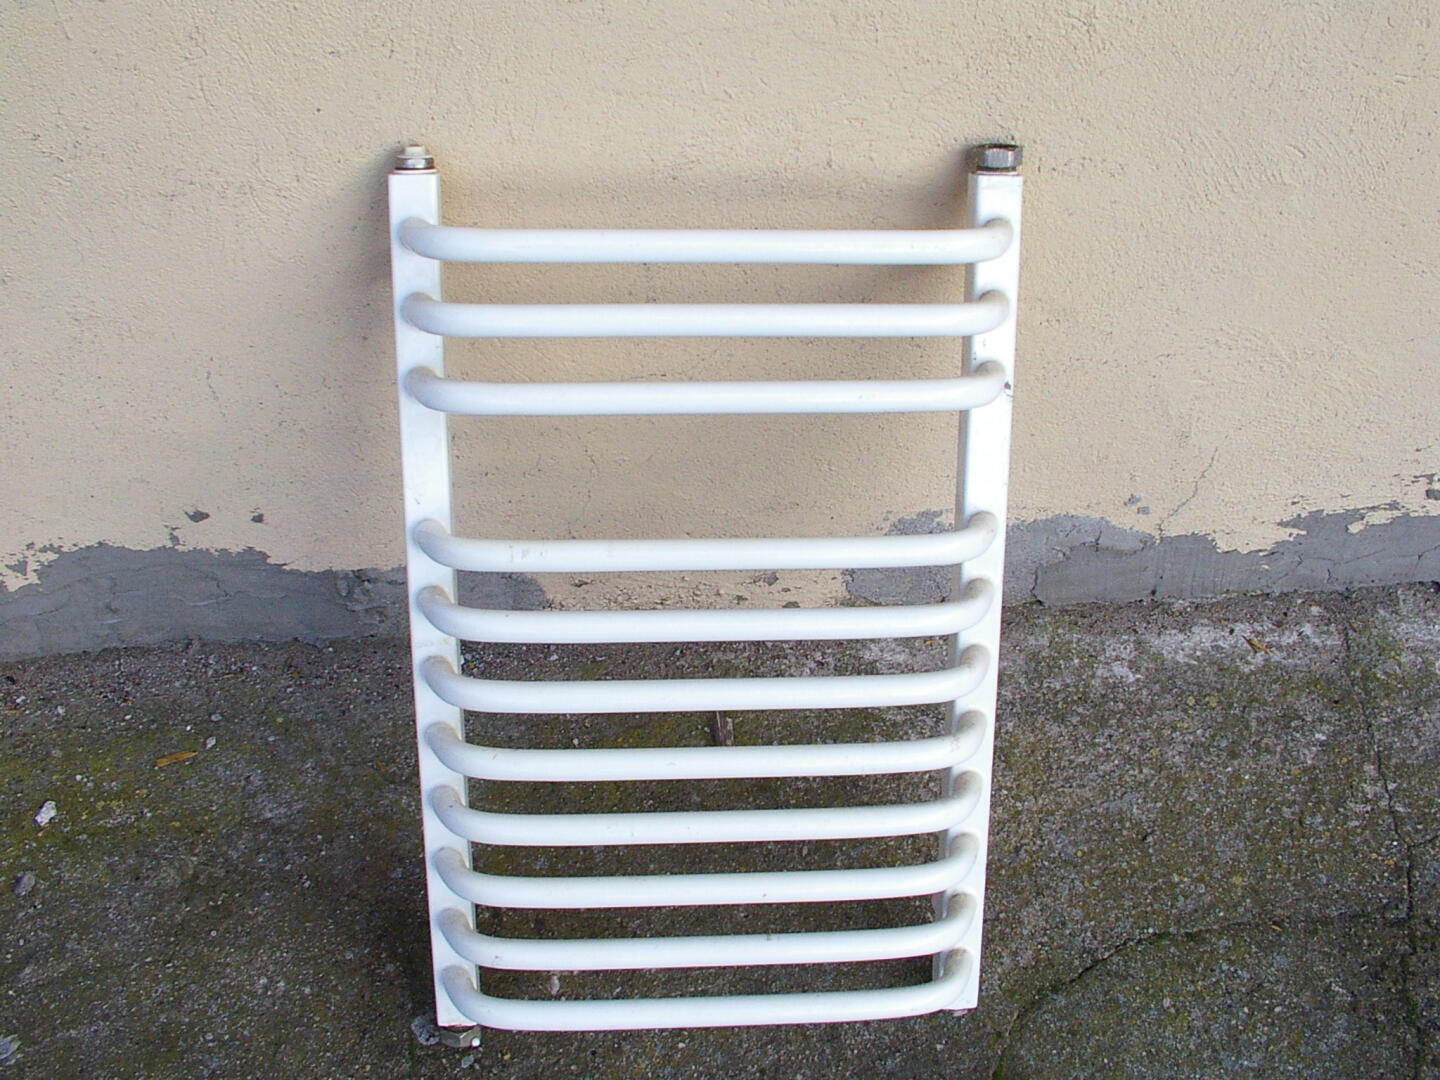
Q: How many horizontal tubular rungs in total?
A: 11